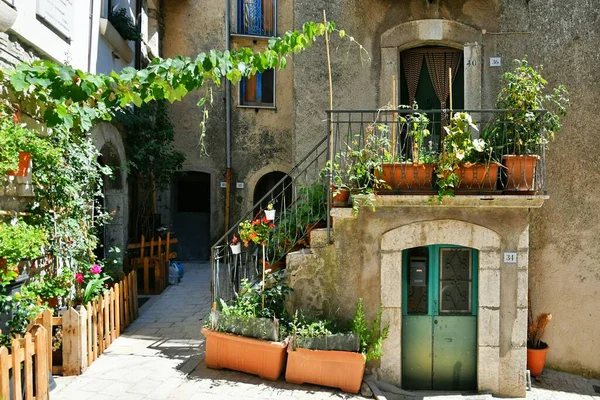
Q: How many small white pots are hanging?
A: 2